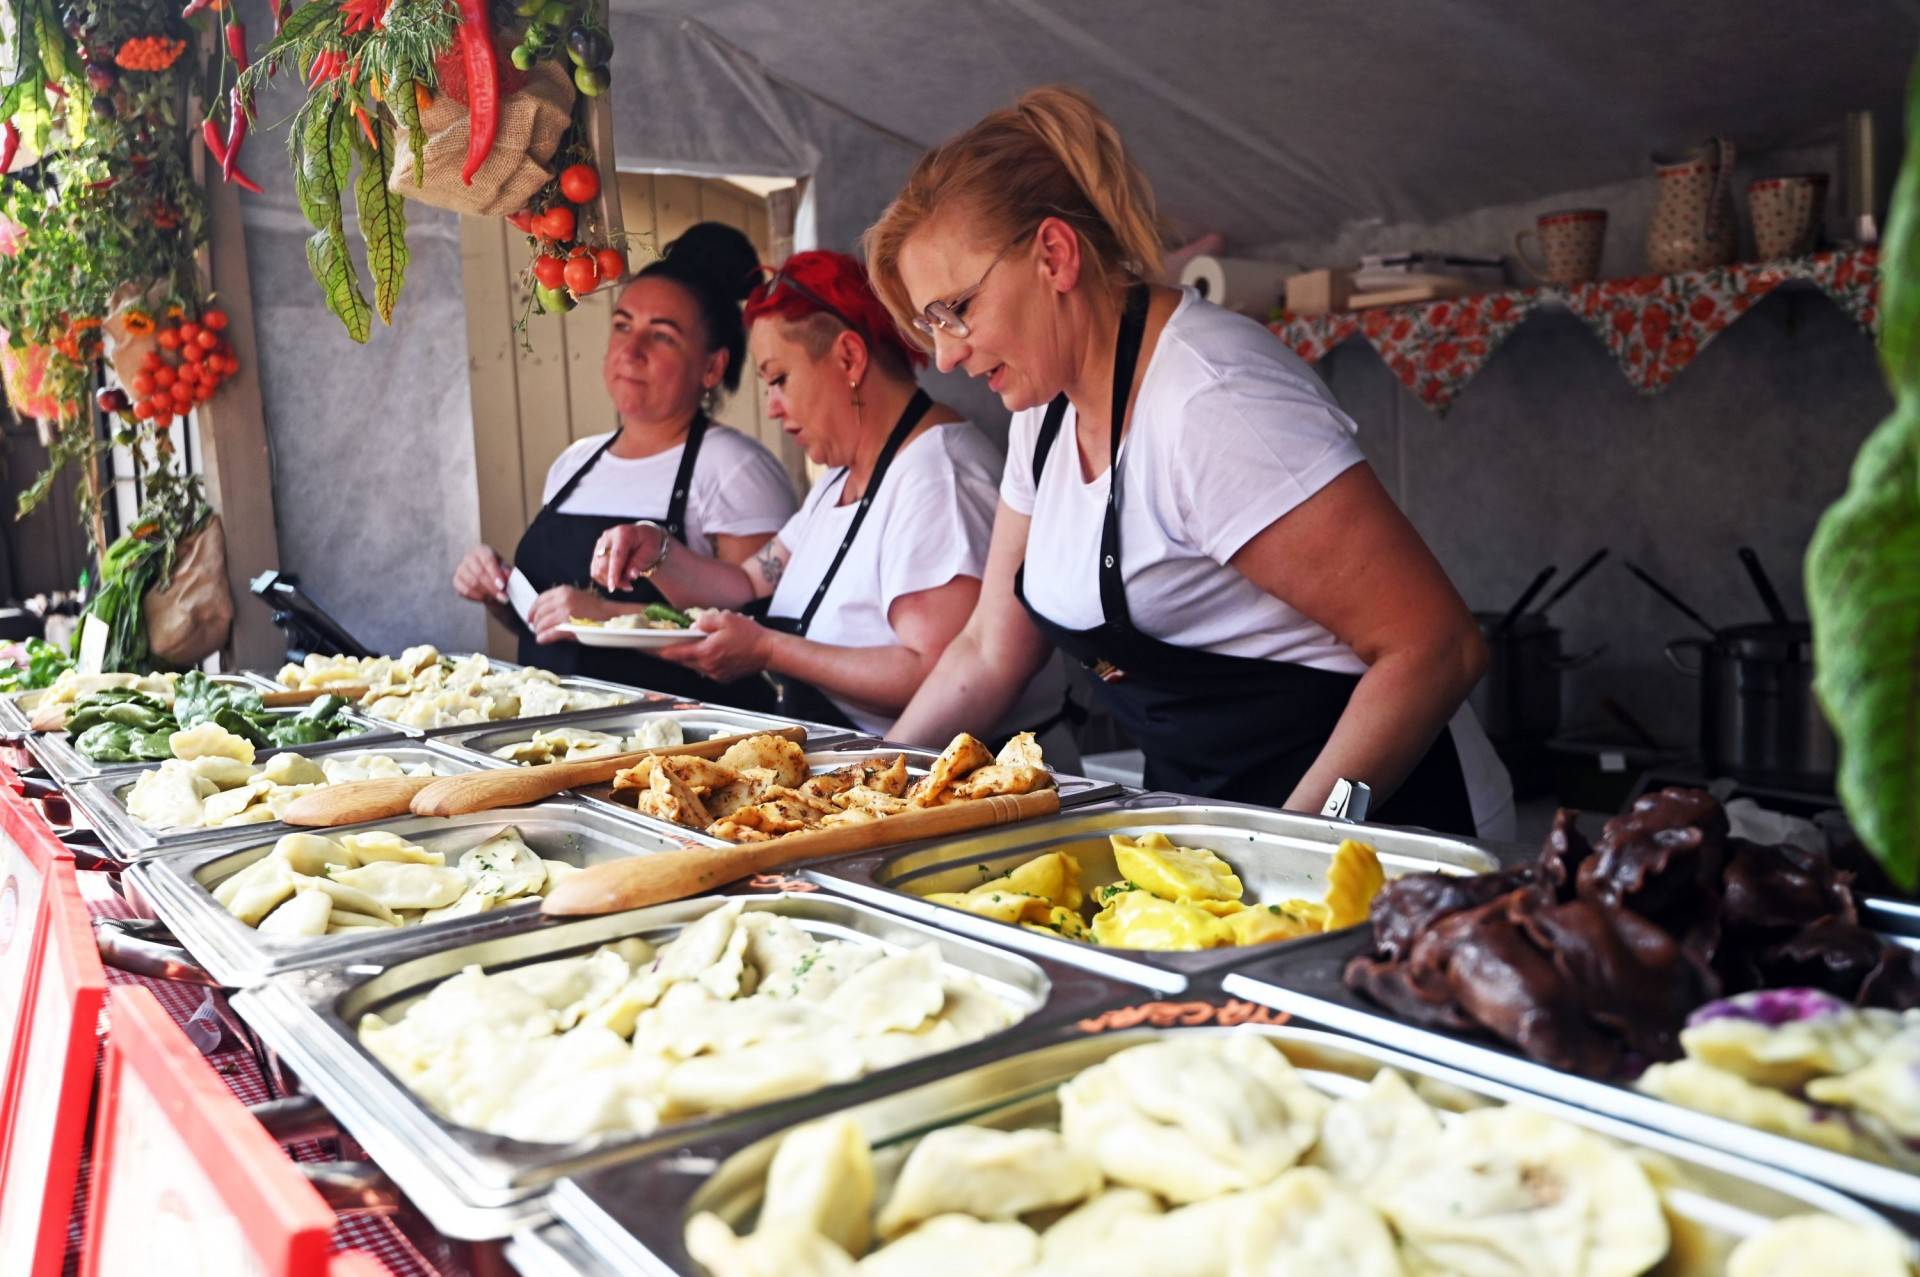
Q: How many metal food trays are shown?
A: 12